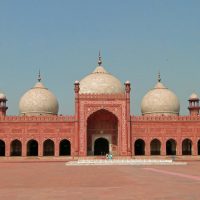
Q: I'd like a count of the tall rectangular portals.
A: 1